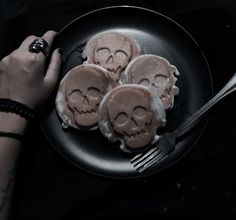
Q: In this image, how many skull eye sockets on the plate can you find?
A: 8